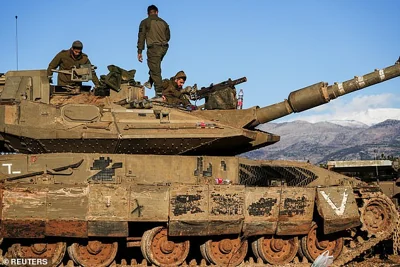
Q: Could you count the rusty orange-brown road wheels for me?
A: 6